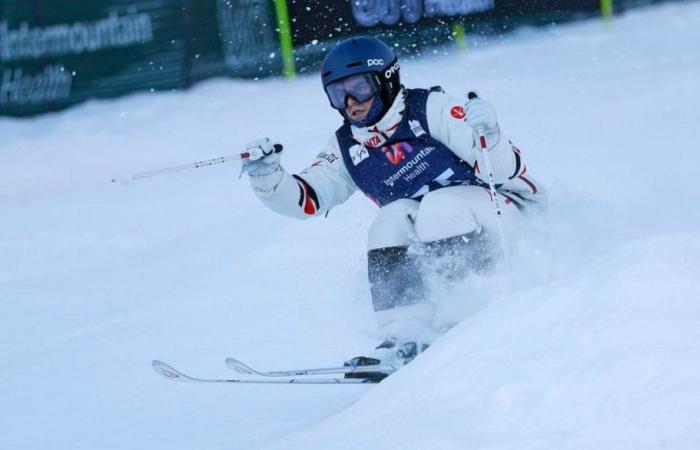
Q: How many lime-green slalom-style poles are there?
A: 3